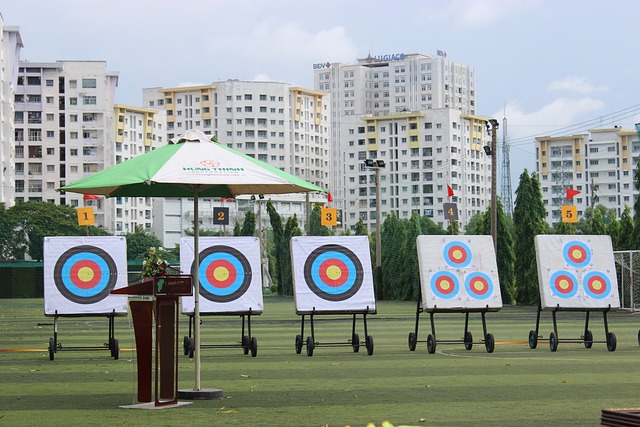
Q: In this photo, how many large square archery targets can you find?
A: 5